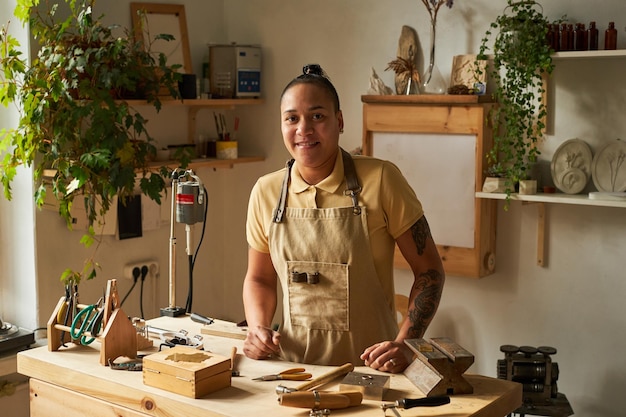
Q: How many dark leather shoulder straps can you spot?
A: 2